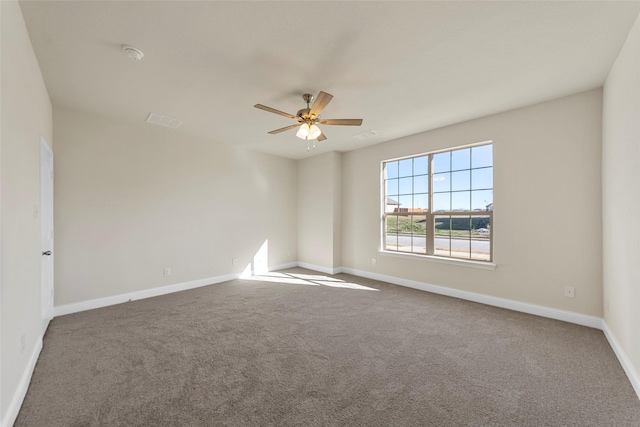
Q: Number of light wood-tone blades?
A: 5